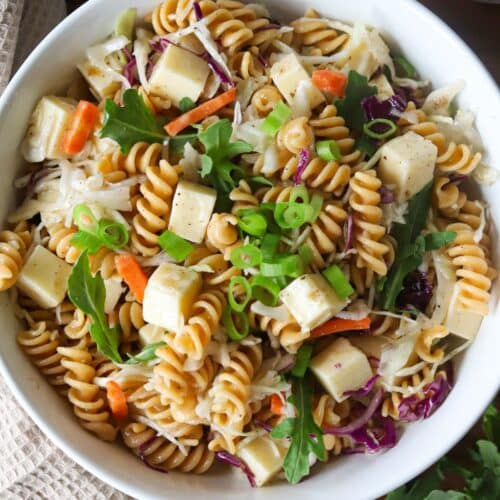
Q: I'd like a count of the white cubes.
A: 12